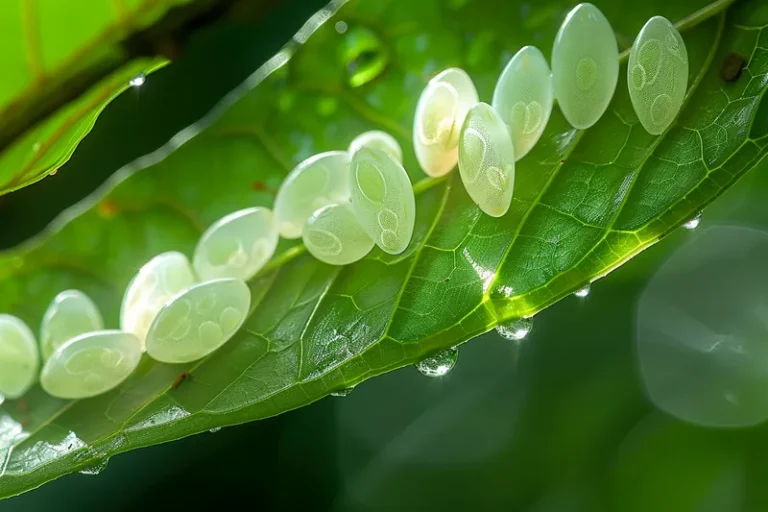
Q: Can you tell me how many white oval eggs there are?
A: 15